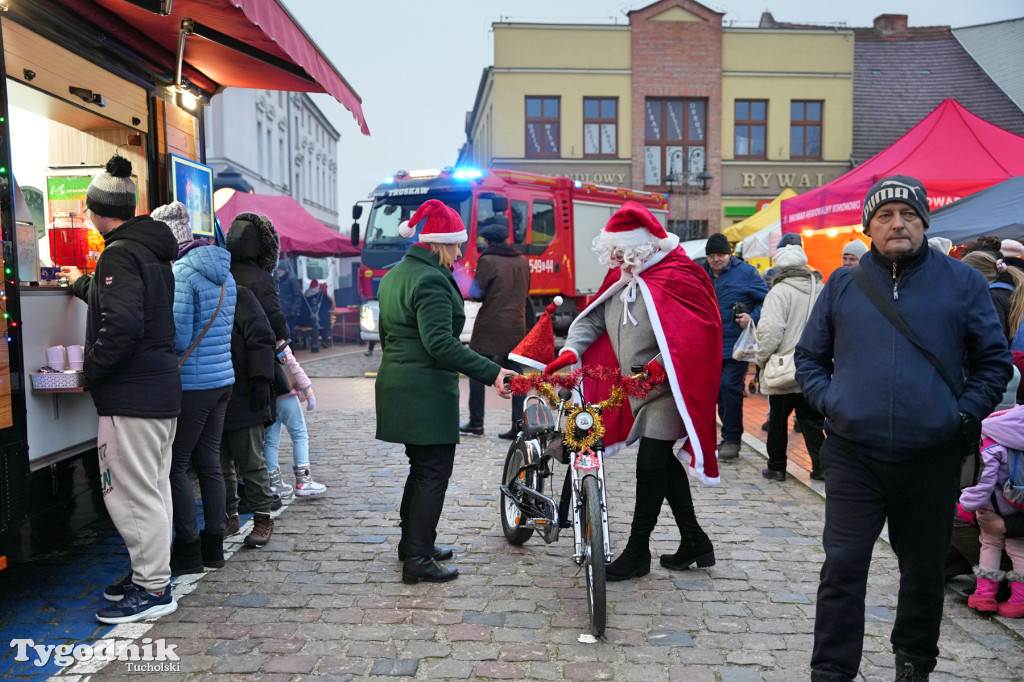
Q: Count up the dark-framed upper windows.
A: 5